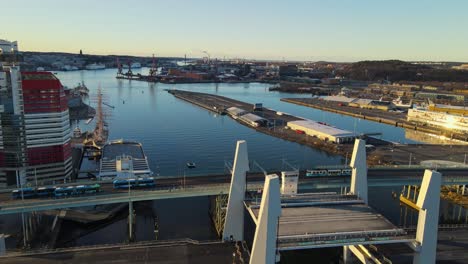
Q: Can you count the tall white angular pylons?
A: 4